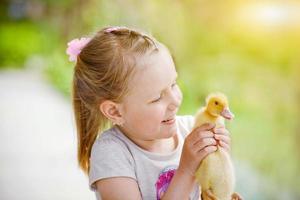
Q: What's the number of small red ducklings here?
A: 0